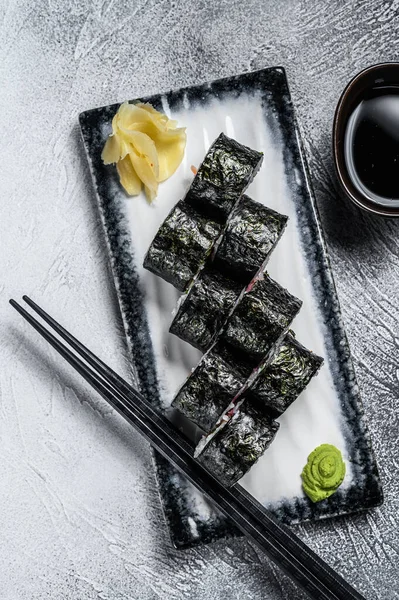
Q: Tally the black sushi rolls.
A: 8